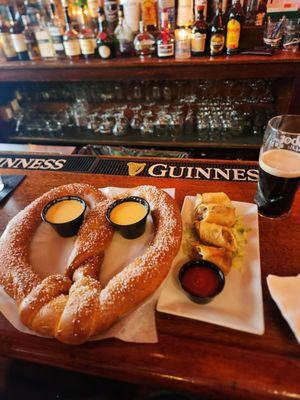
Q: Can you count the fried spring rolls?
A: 4